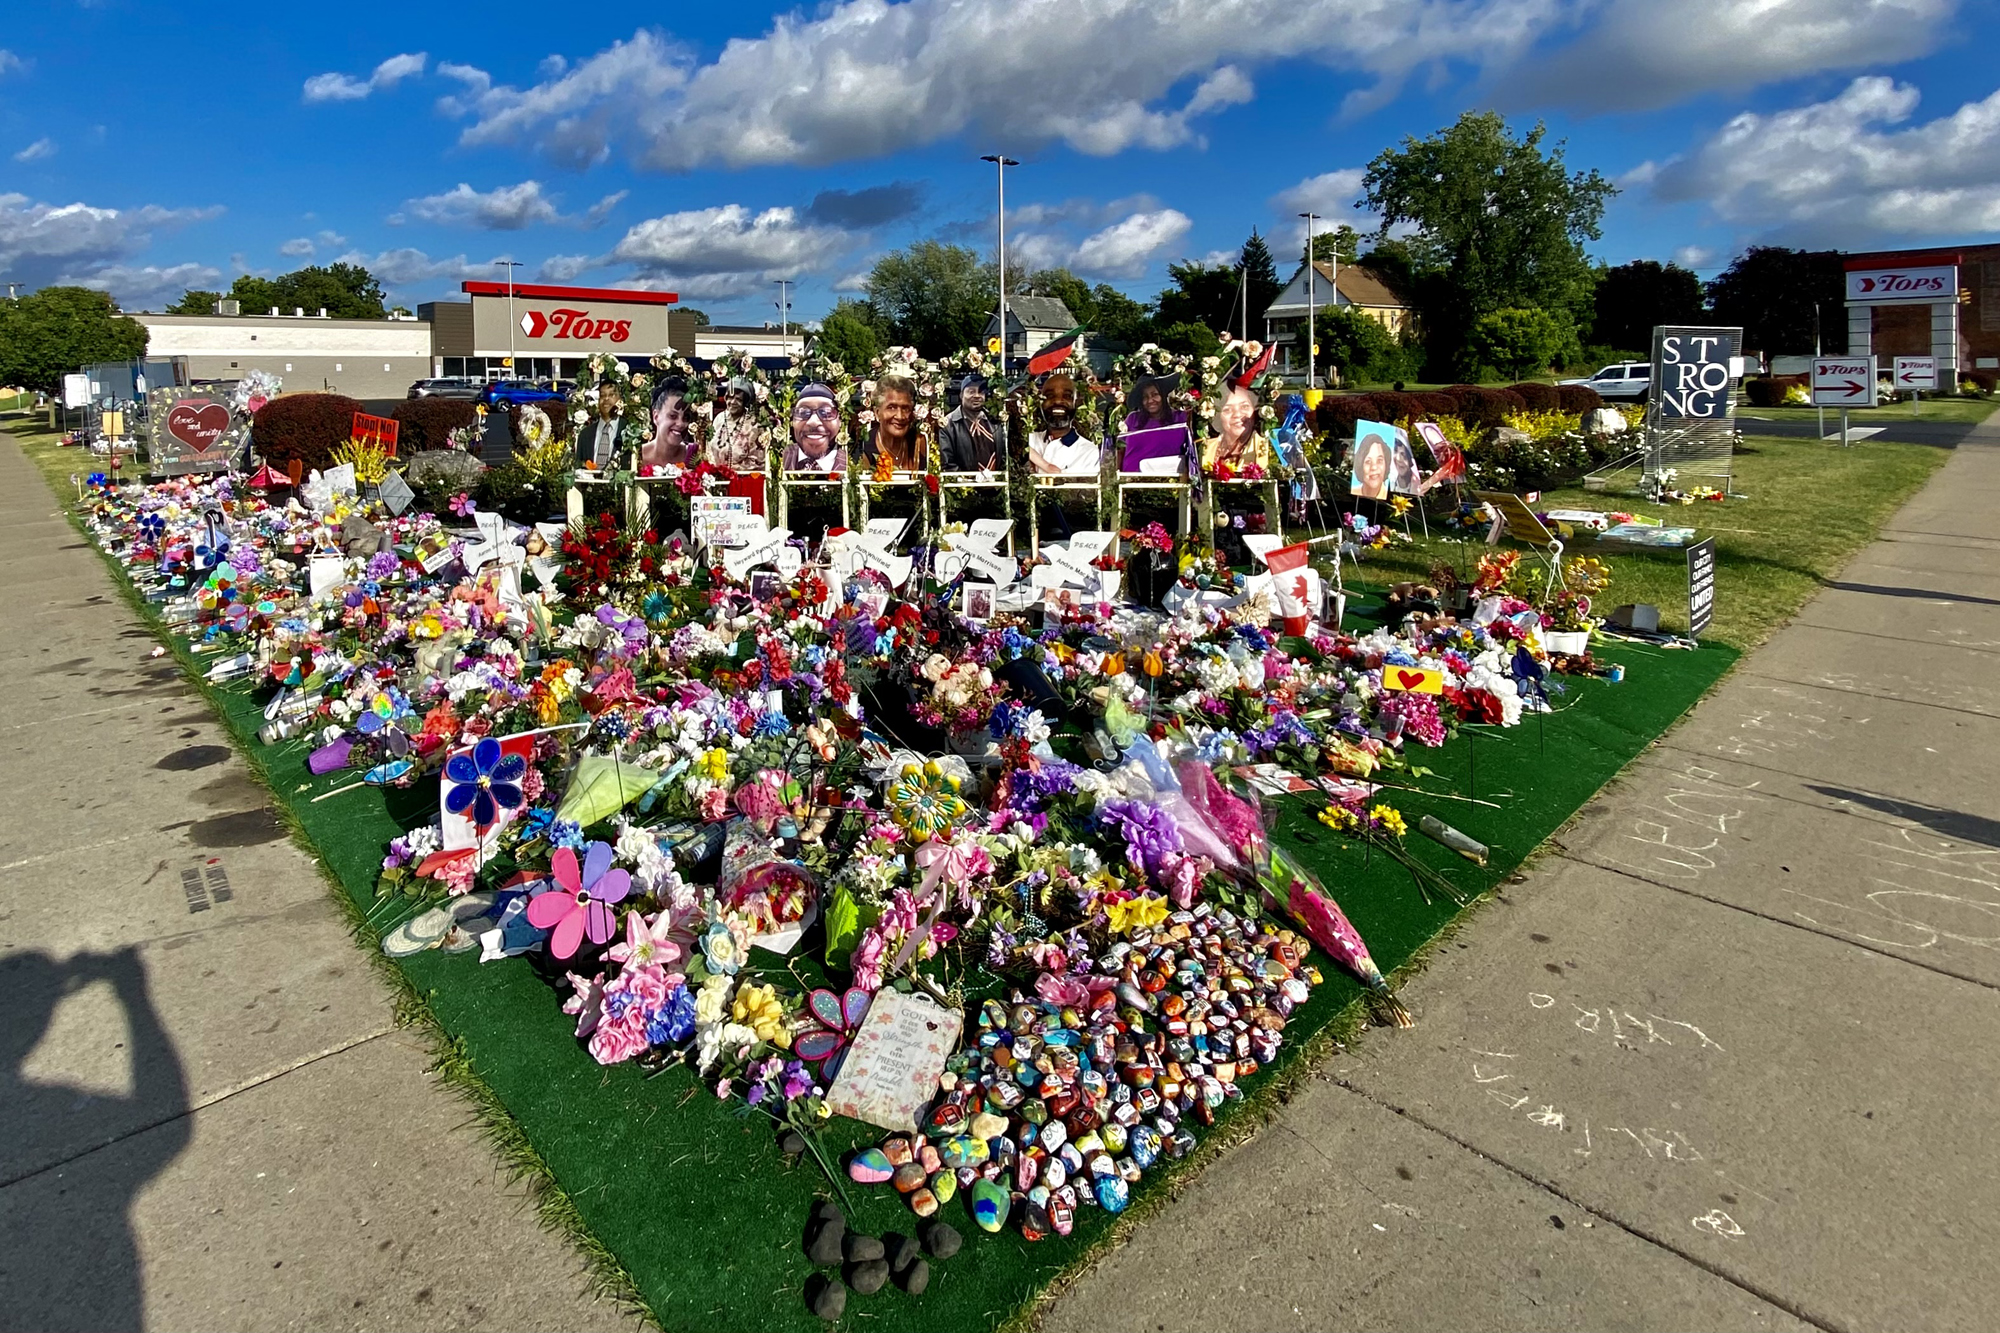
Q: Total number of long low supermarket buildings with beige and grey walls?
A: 1